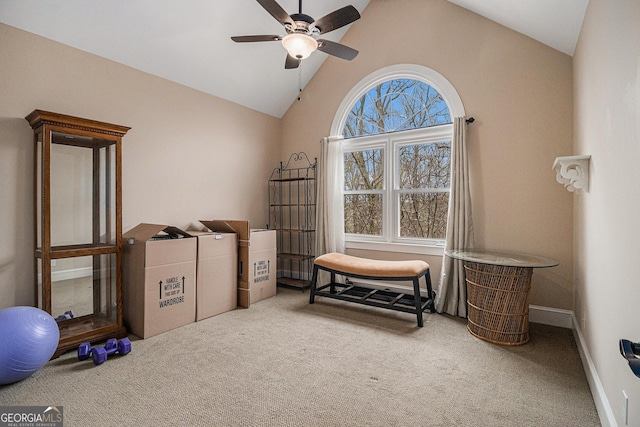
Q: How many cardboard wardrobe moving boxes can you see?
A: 3